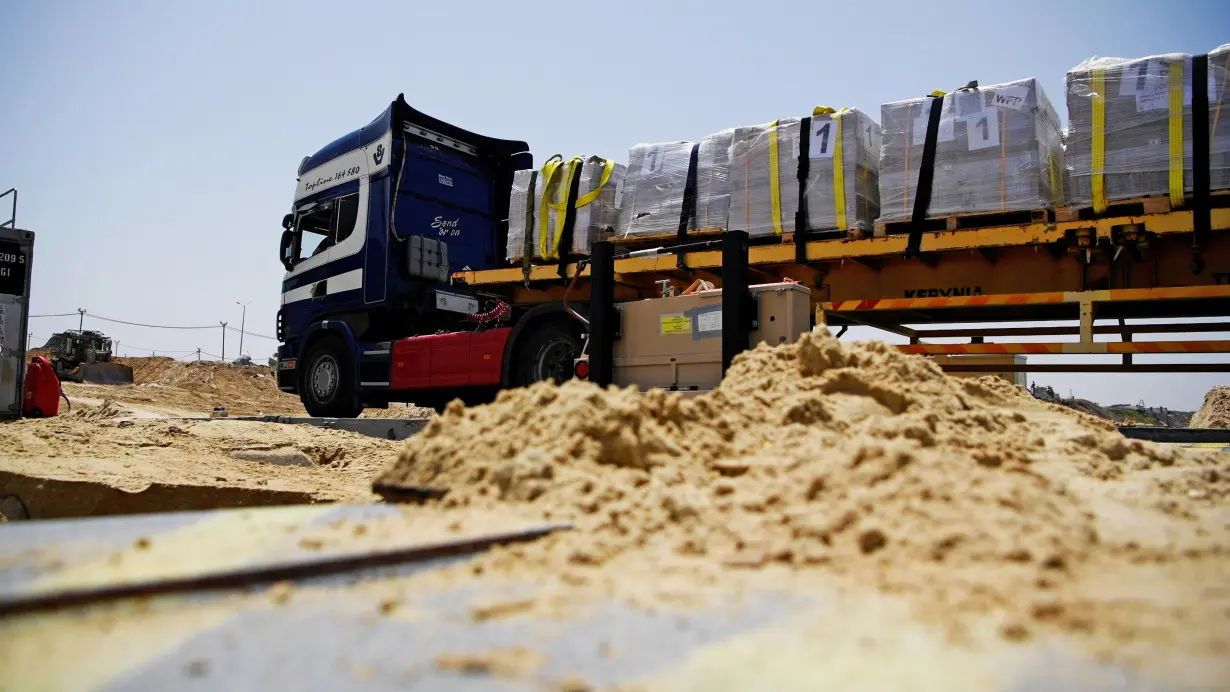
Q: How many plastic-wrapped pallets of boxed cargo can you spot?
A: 5